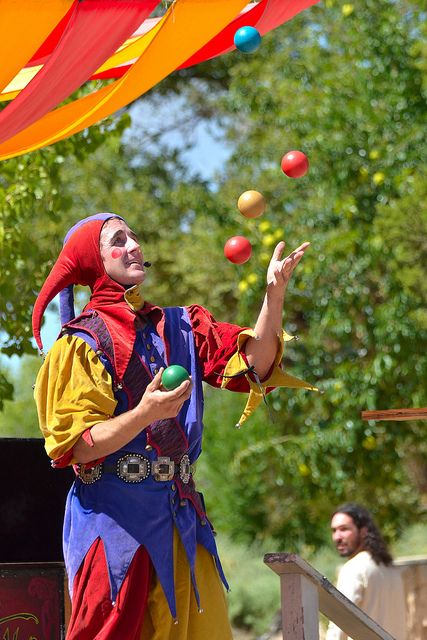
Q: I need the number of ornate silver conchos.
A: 4